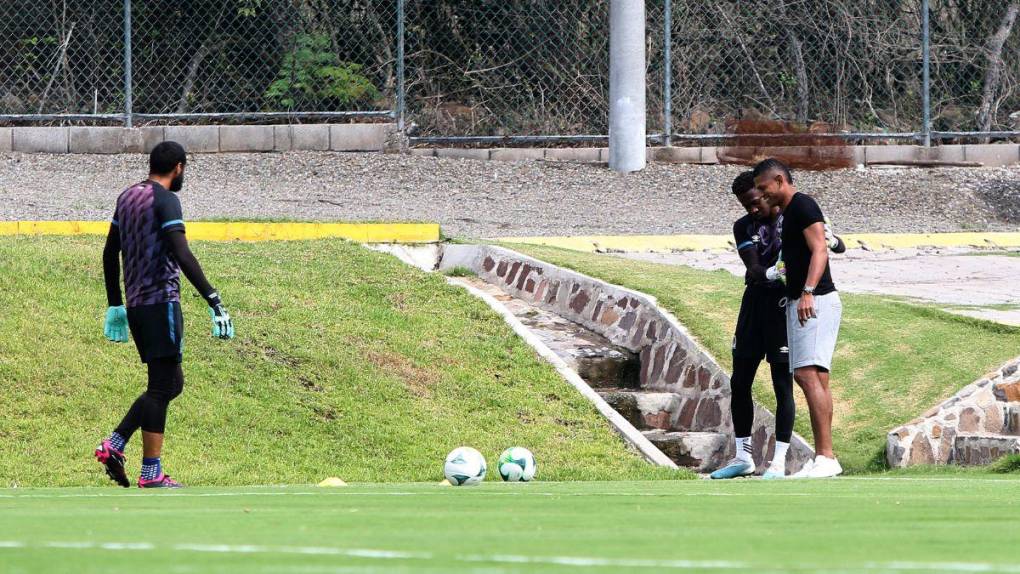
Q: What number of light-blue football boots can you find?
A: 2